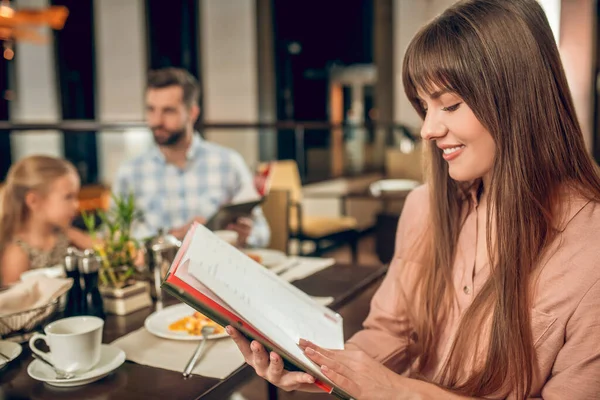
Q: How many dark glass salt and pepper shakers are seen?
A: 2